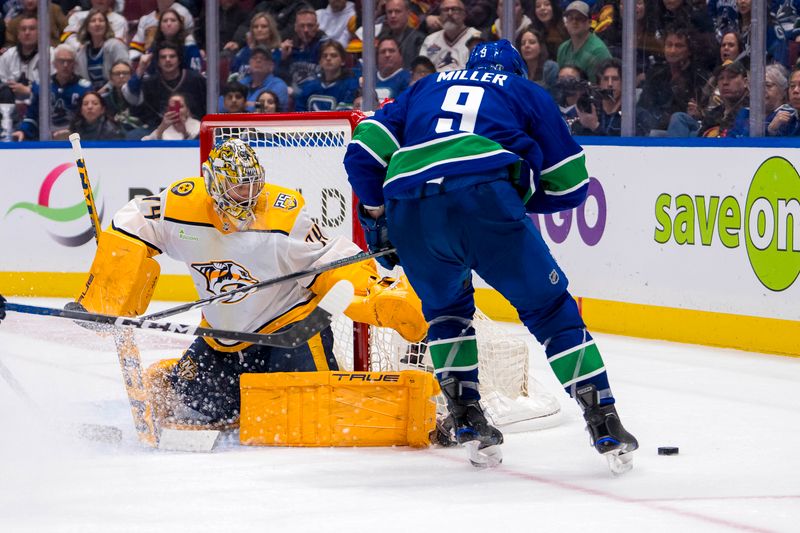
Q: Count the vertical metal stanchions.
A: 6